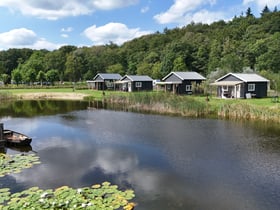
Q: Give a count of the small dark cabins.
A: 4